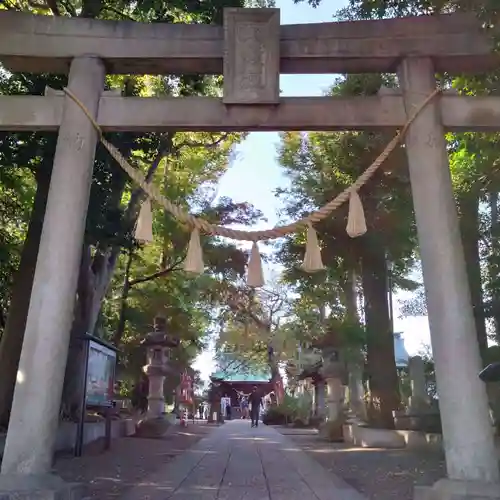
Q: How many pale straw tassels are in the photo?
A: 5